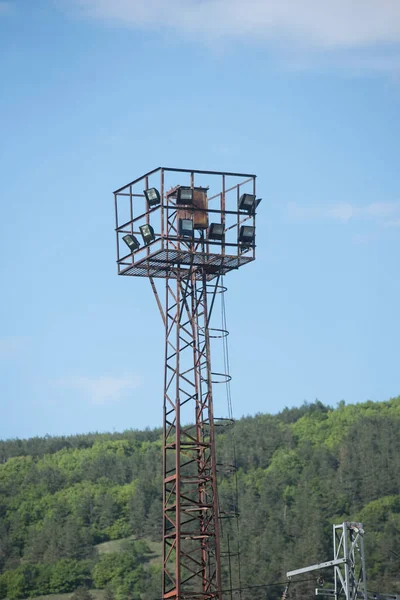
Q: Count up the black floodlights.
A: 8